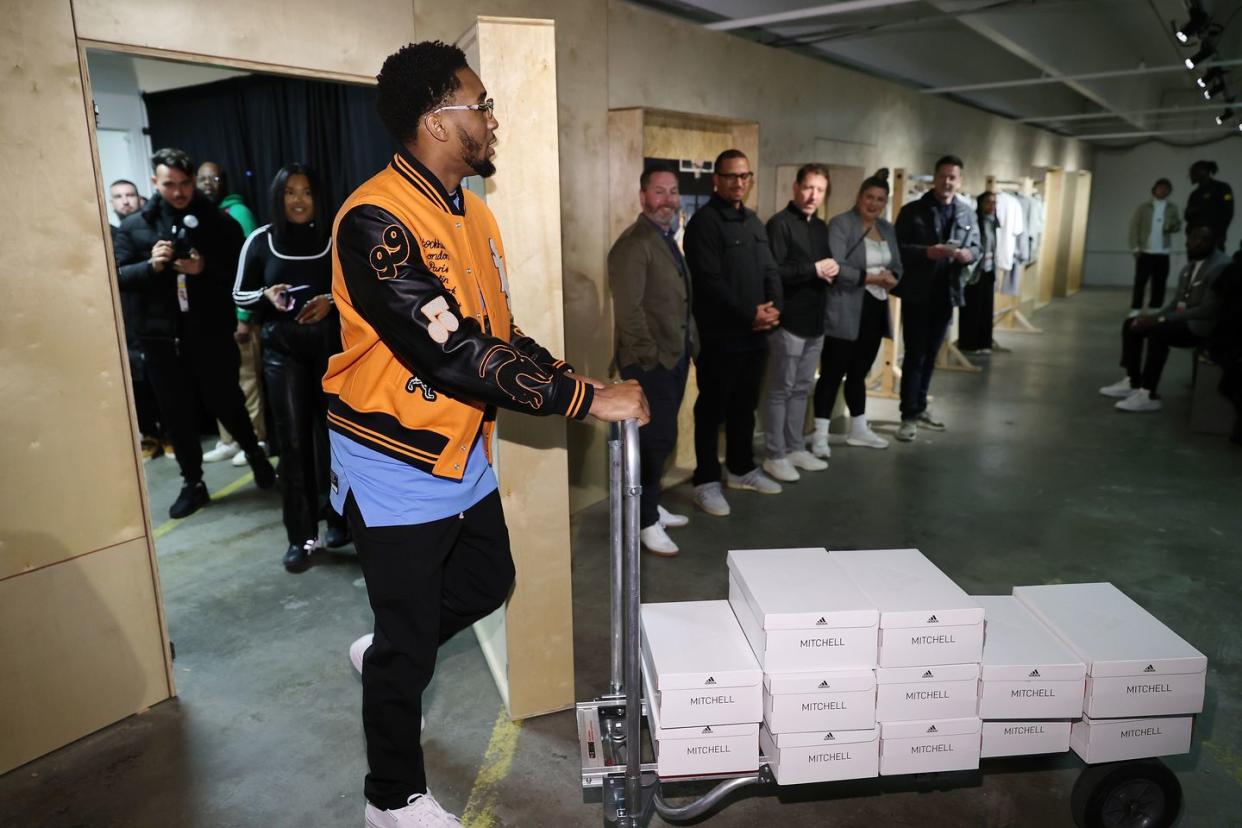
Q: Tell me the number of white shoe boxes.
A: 12